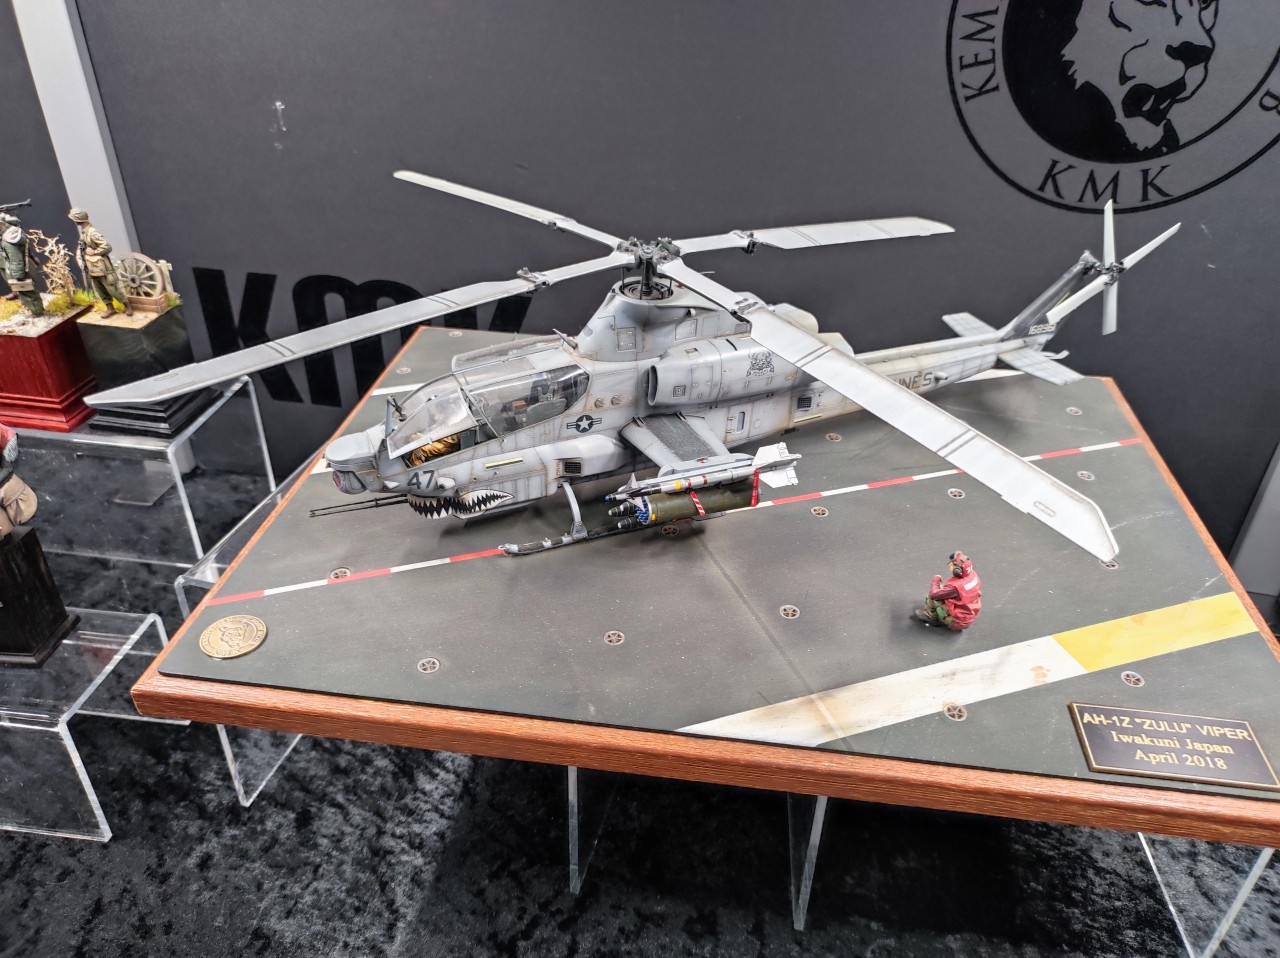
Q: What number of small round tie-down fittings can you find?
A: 15